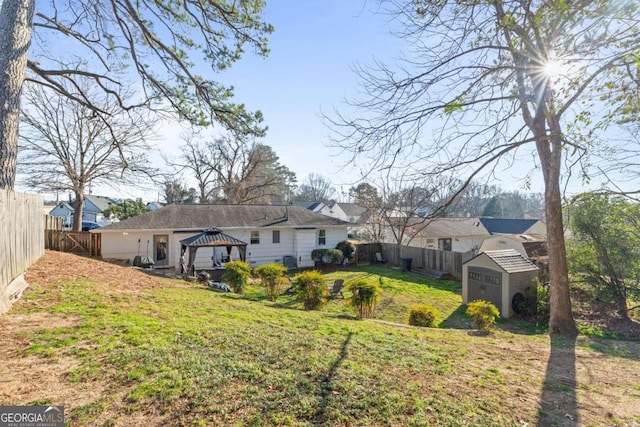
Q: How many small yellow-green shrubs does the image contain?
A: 6